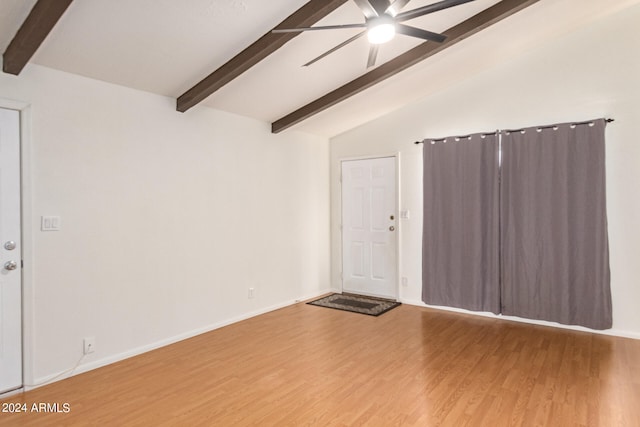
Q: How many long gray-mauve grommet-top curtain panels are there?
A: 2